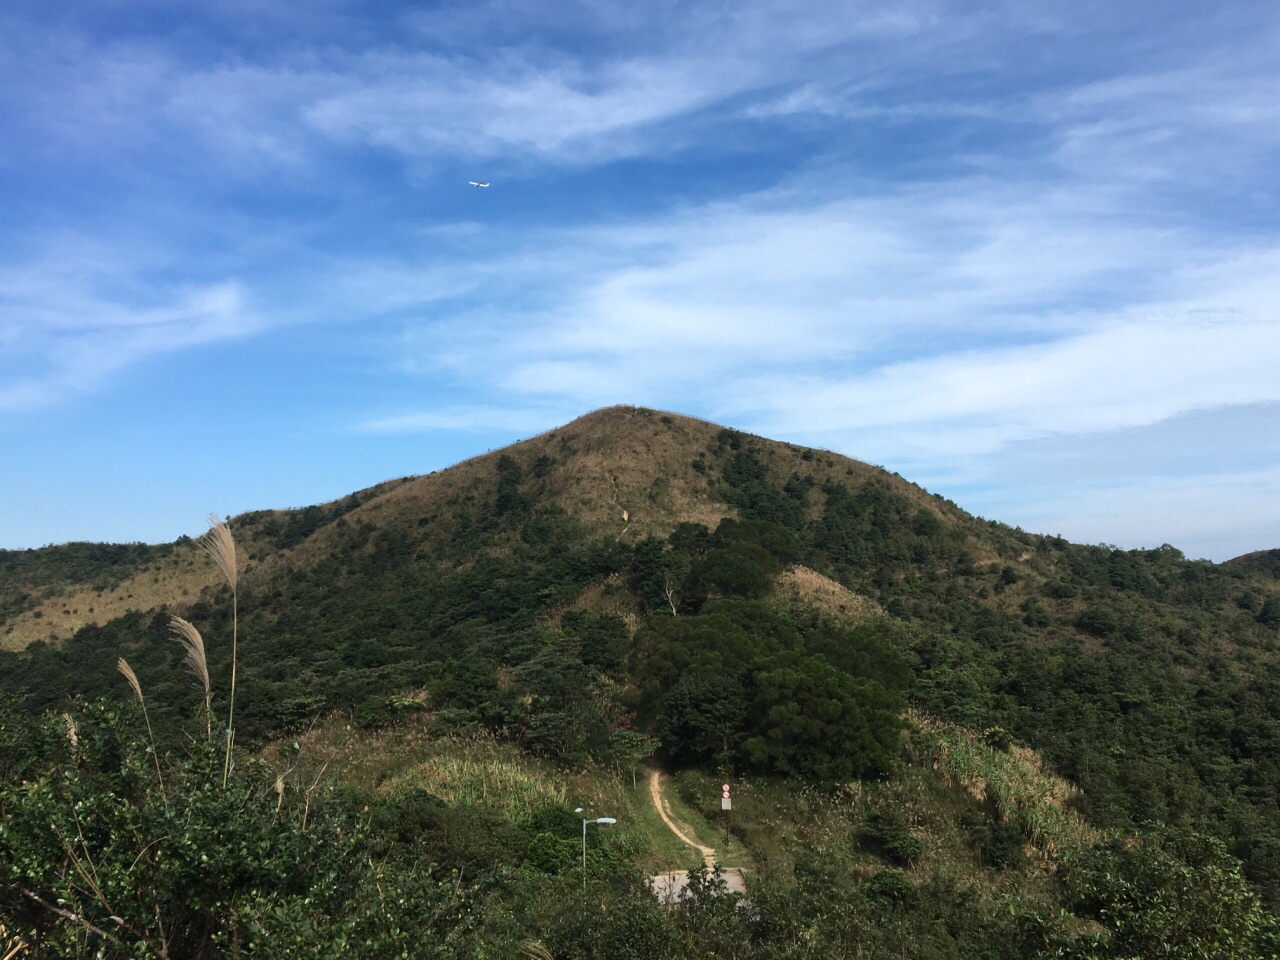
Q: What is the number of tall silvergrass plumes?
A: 3